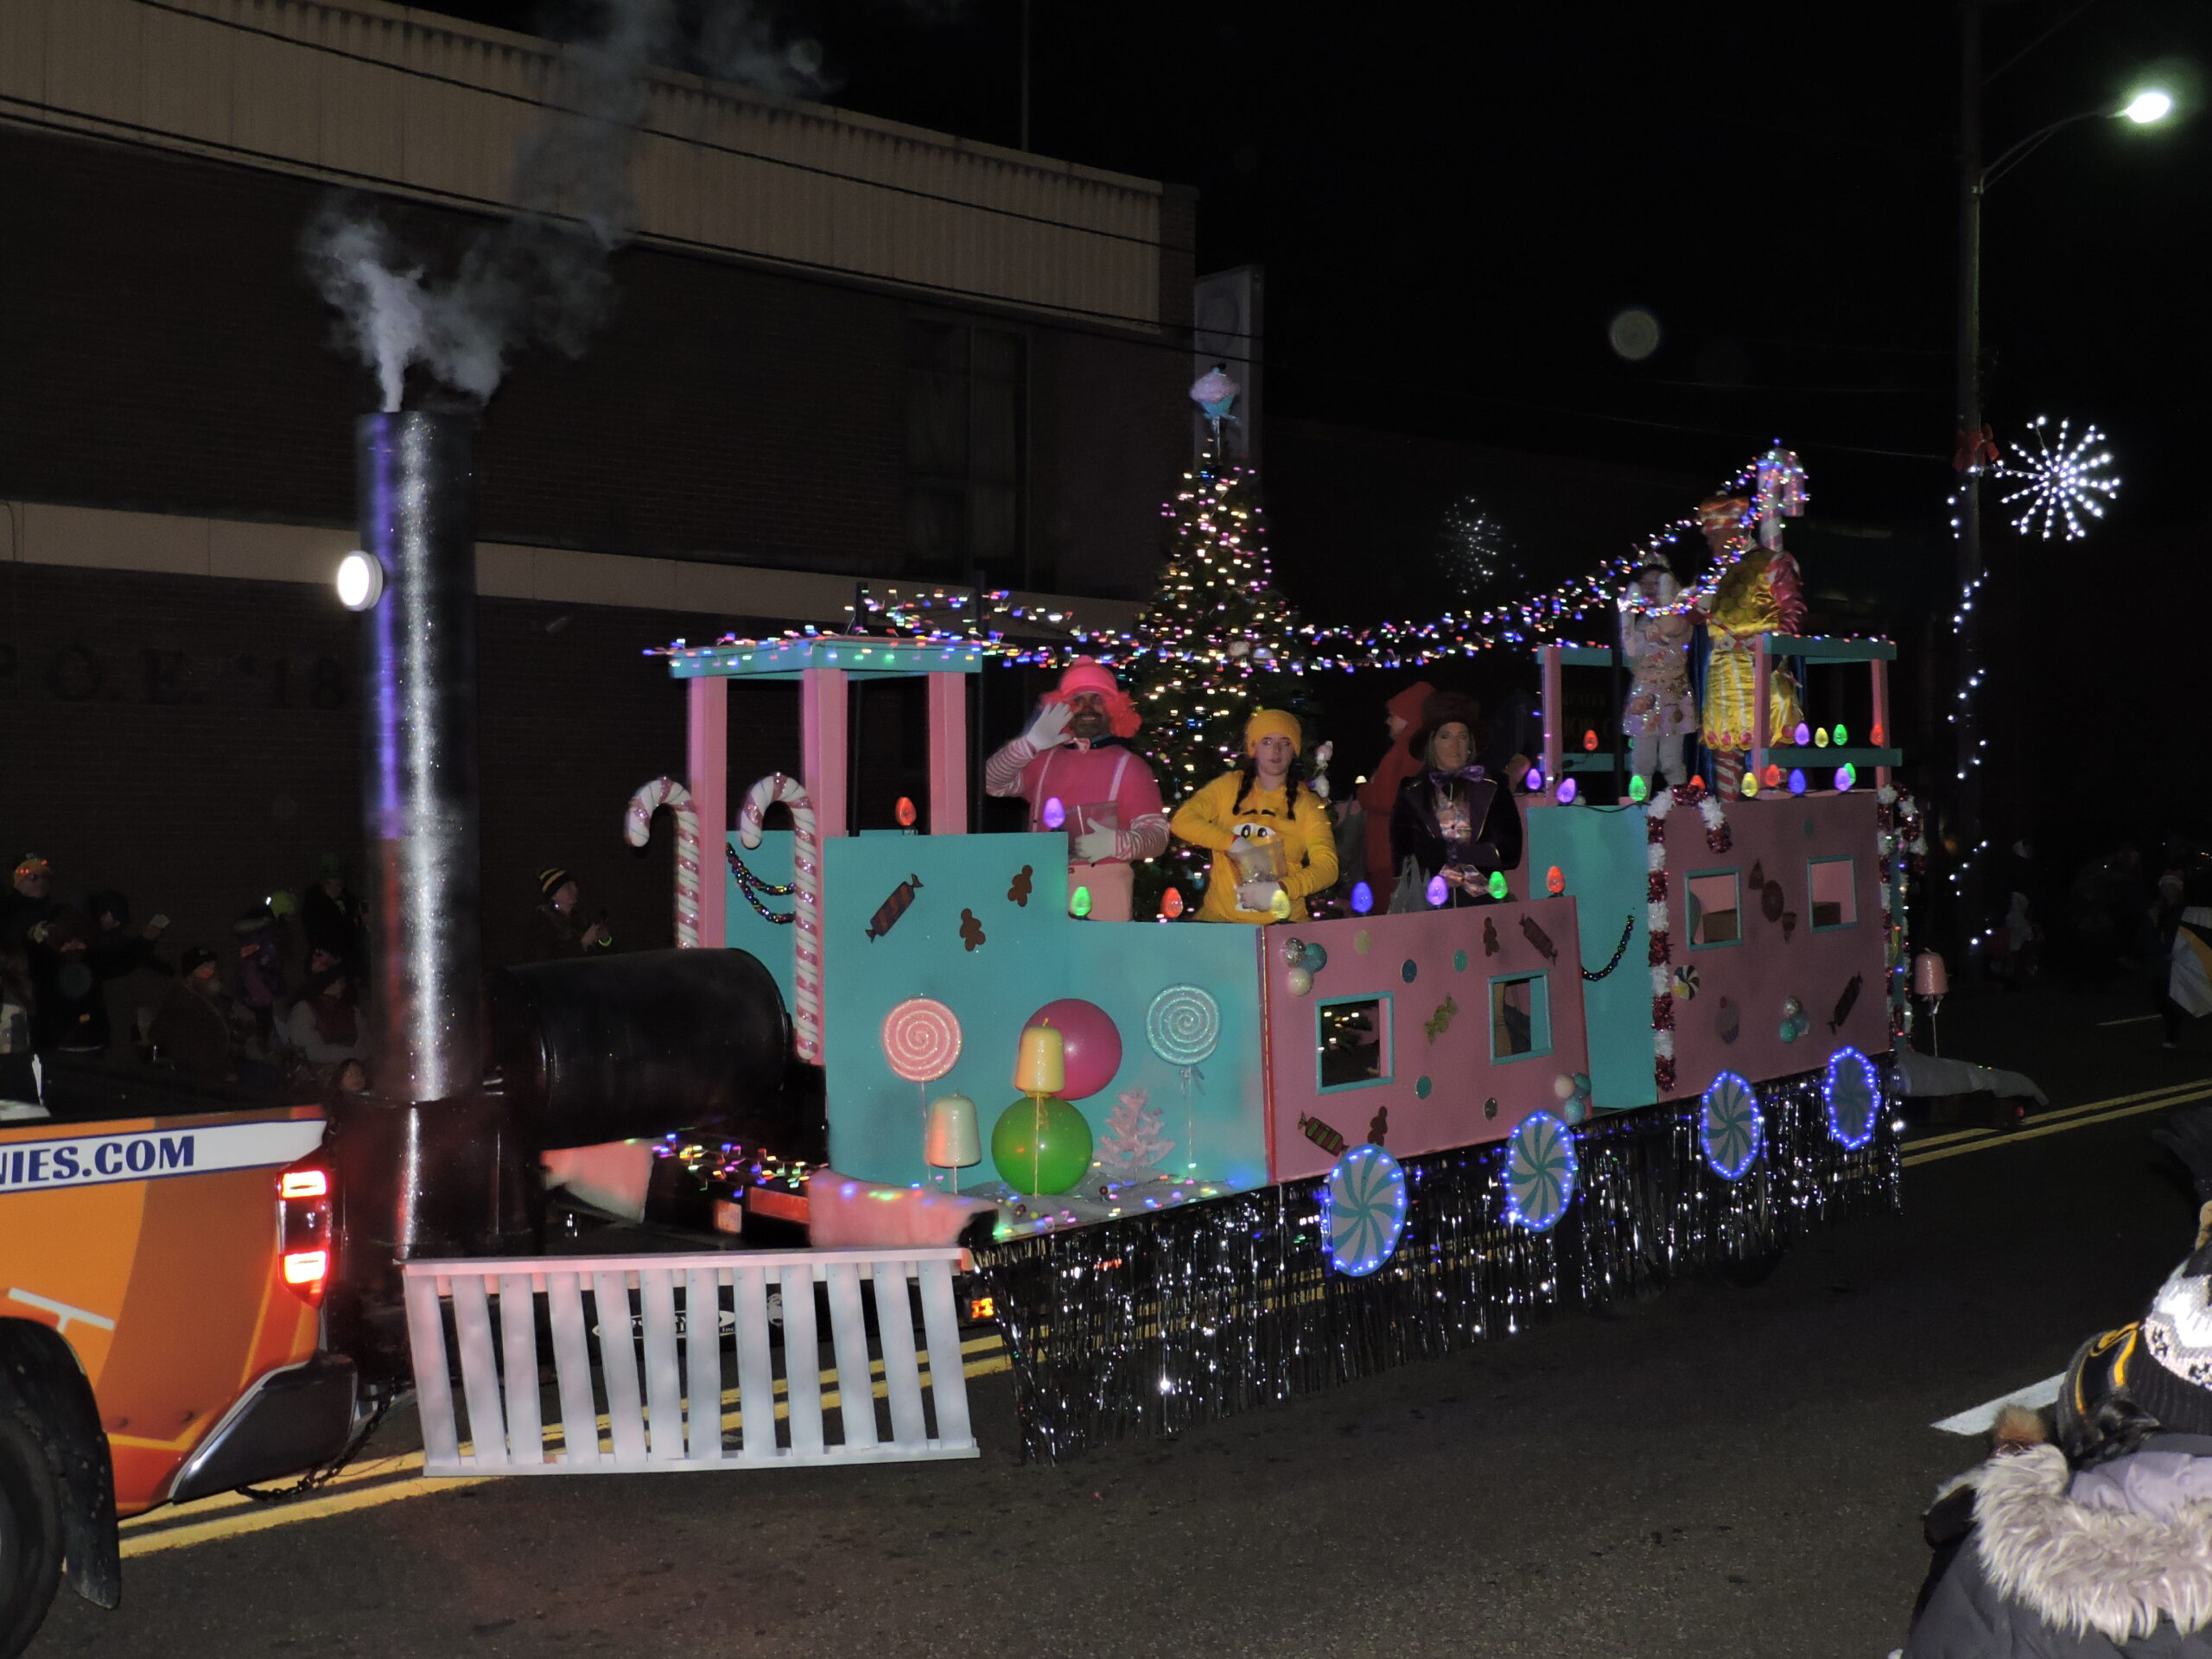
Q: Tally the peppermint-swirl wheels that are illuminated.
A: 4